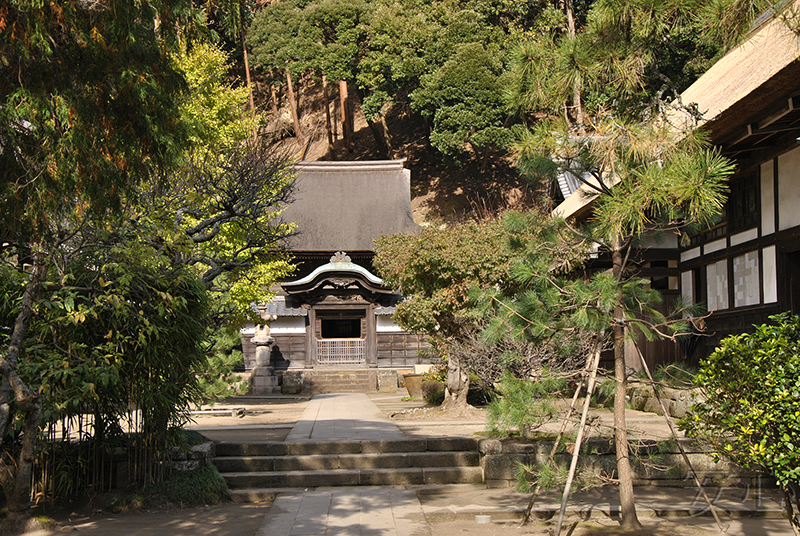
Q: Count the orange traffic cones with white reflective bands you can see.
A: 0